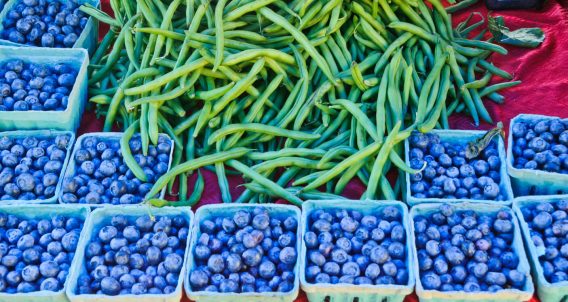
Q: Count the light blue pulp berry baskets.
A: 12